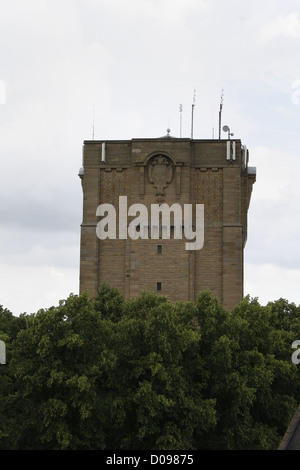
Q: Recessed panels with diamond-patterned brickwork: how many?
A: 2